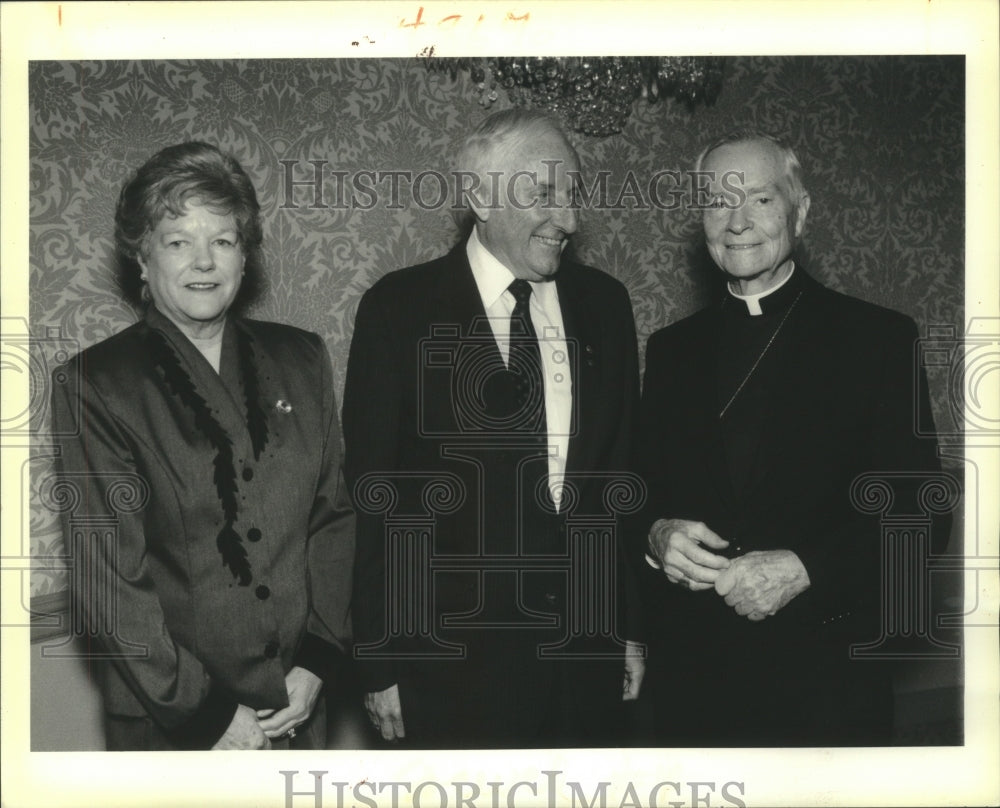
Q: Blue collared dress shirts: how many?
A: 0